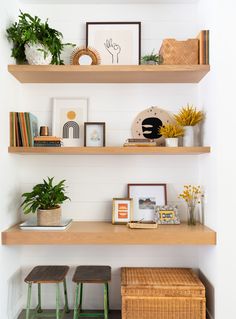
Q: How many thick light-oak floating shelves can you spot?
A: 3